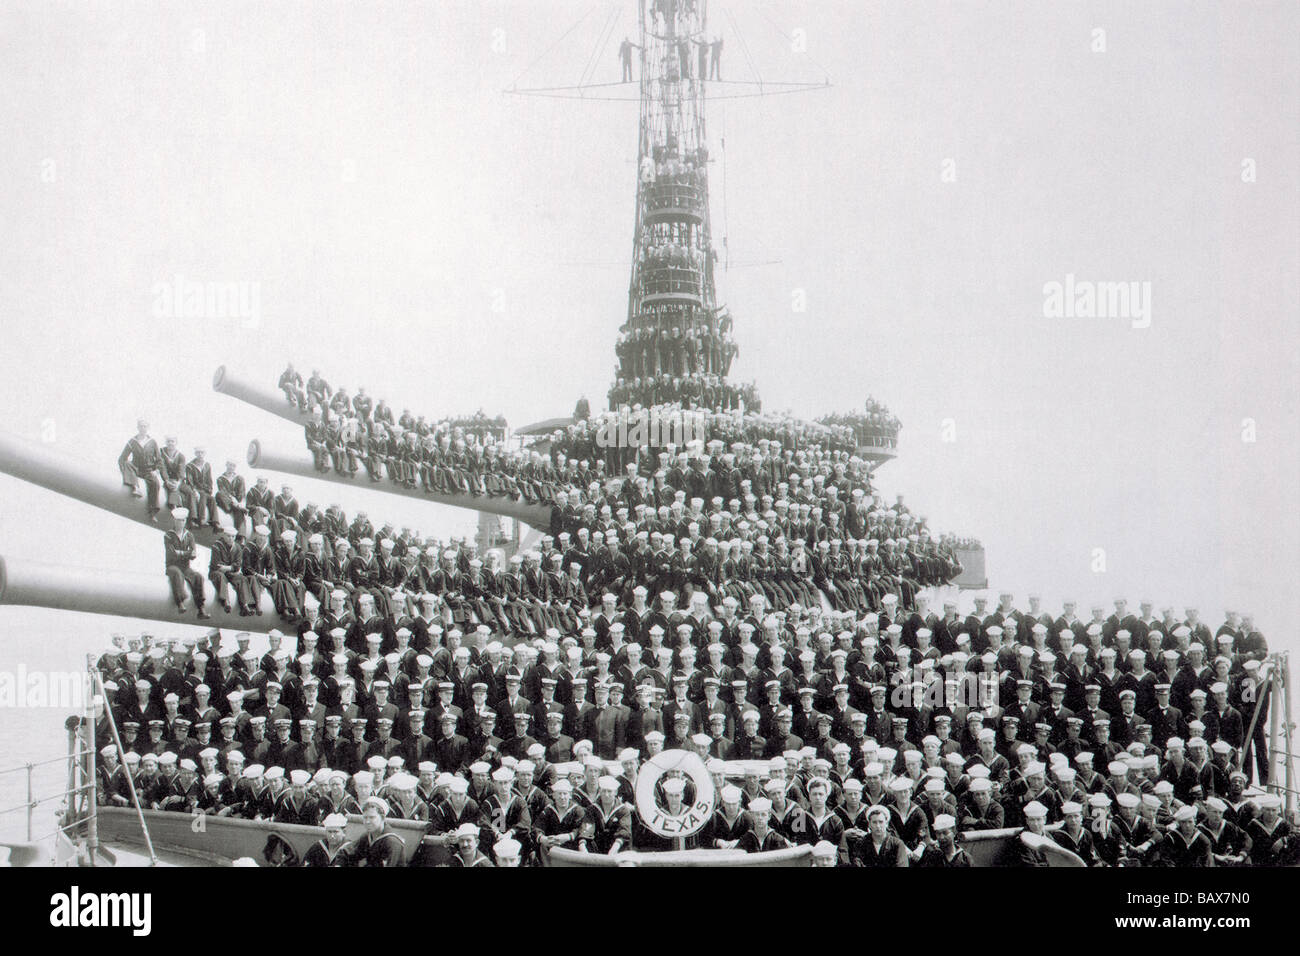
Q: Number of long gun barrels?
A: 4